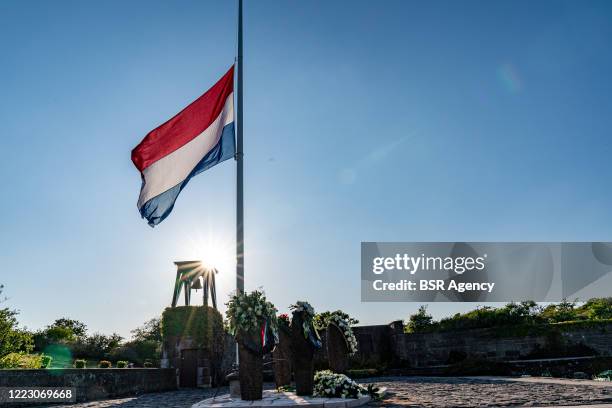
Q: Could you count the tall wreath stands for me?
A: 4